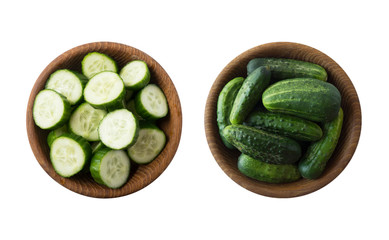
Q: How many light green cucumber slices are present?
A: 11